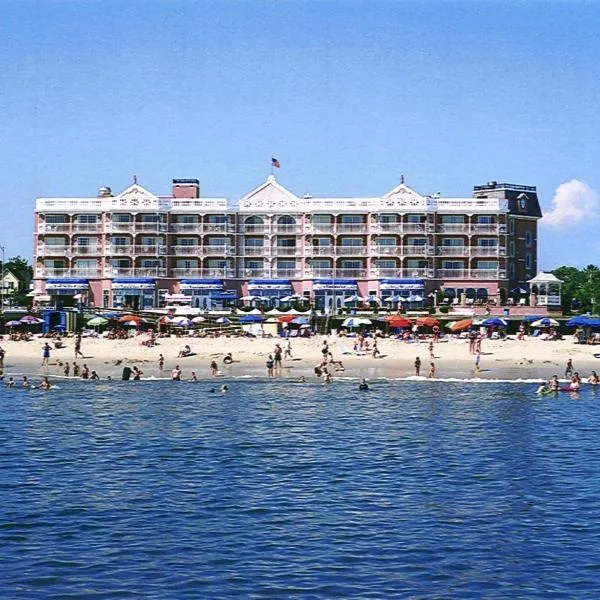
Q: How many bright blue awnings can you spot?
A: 6